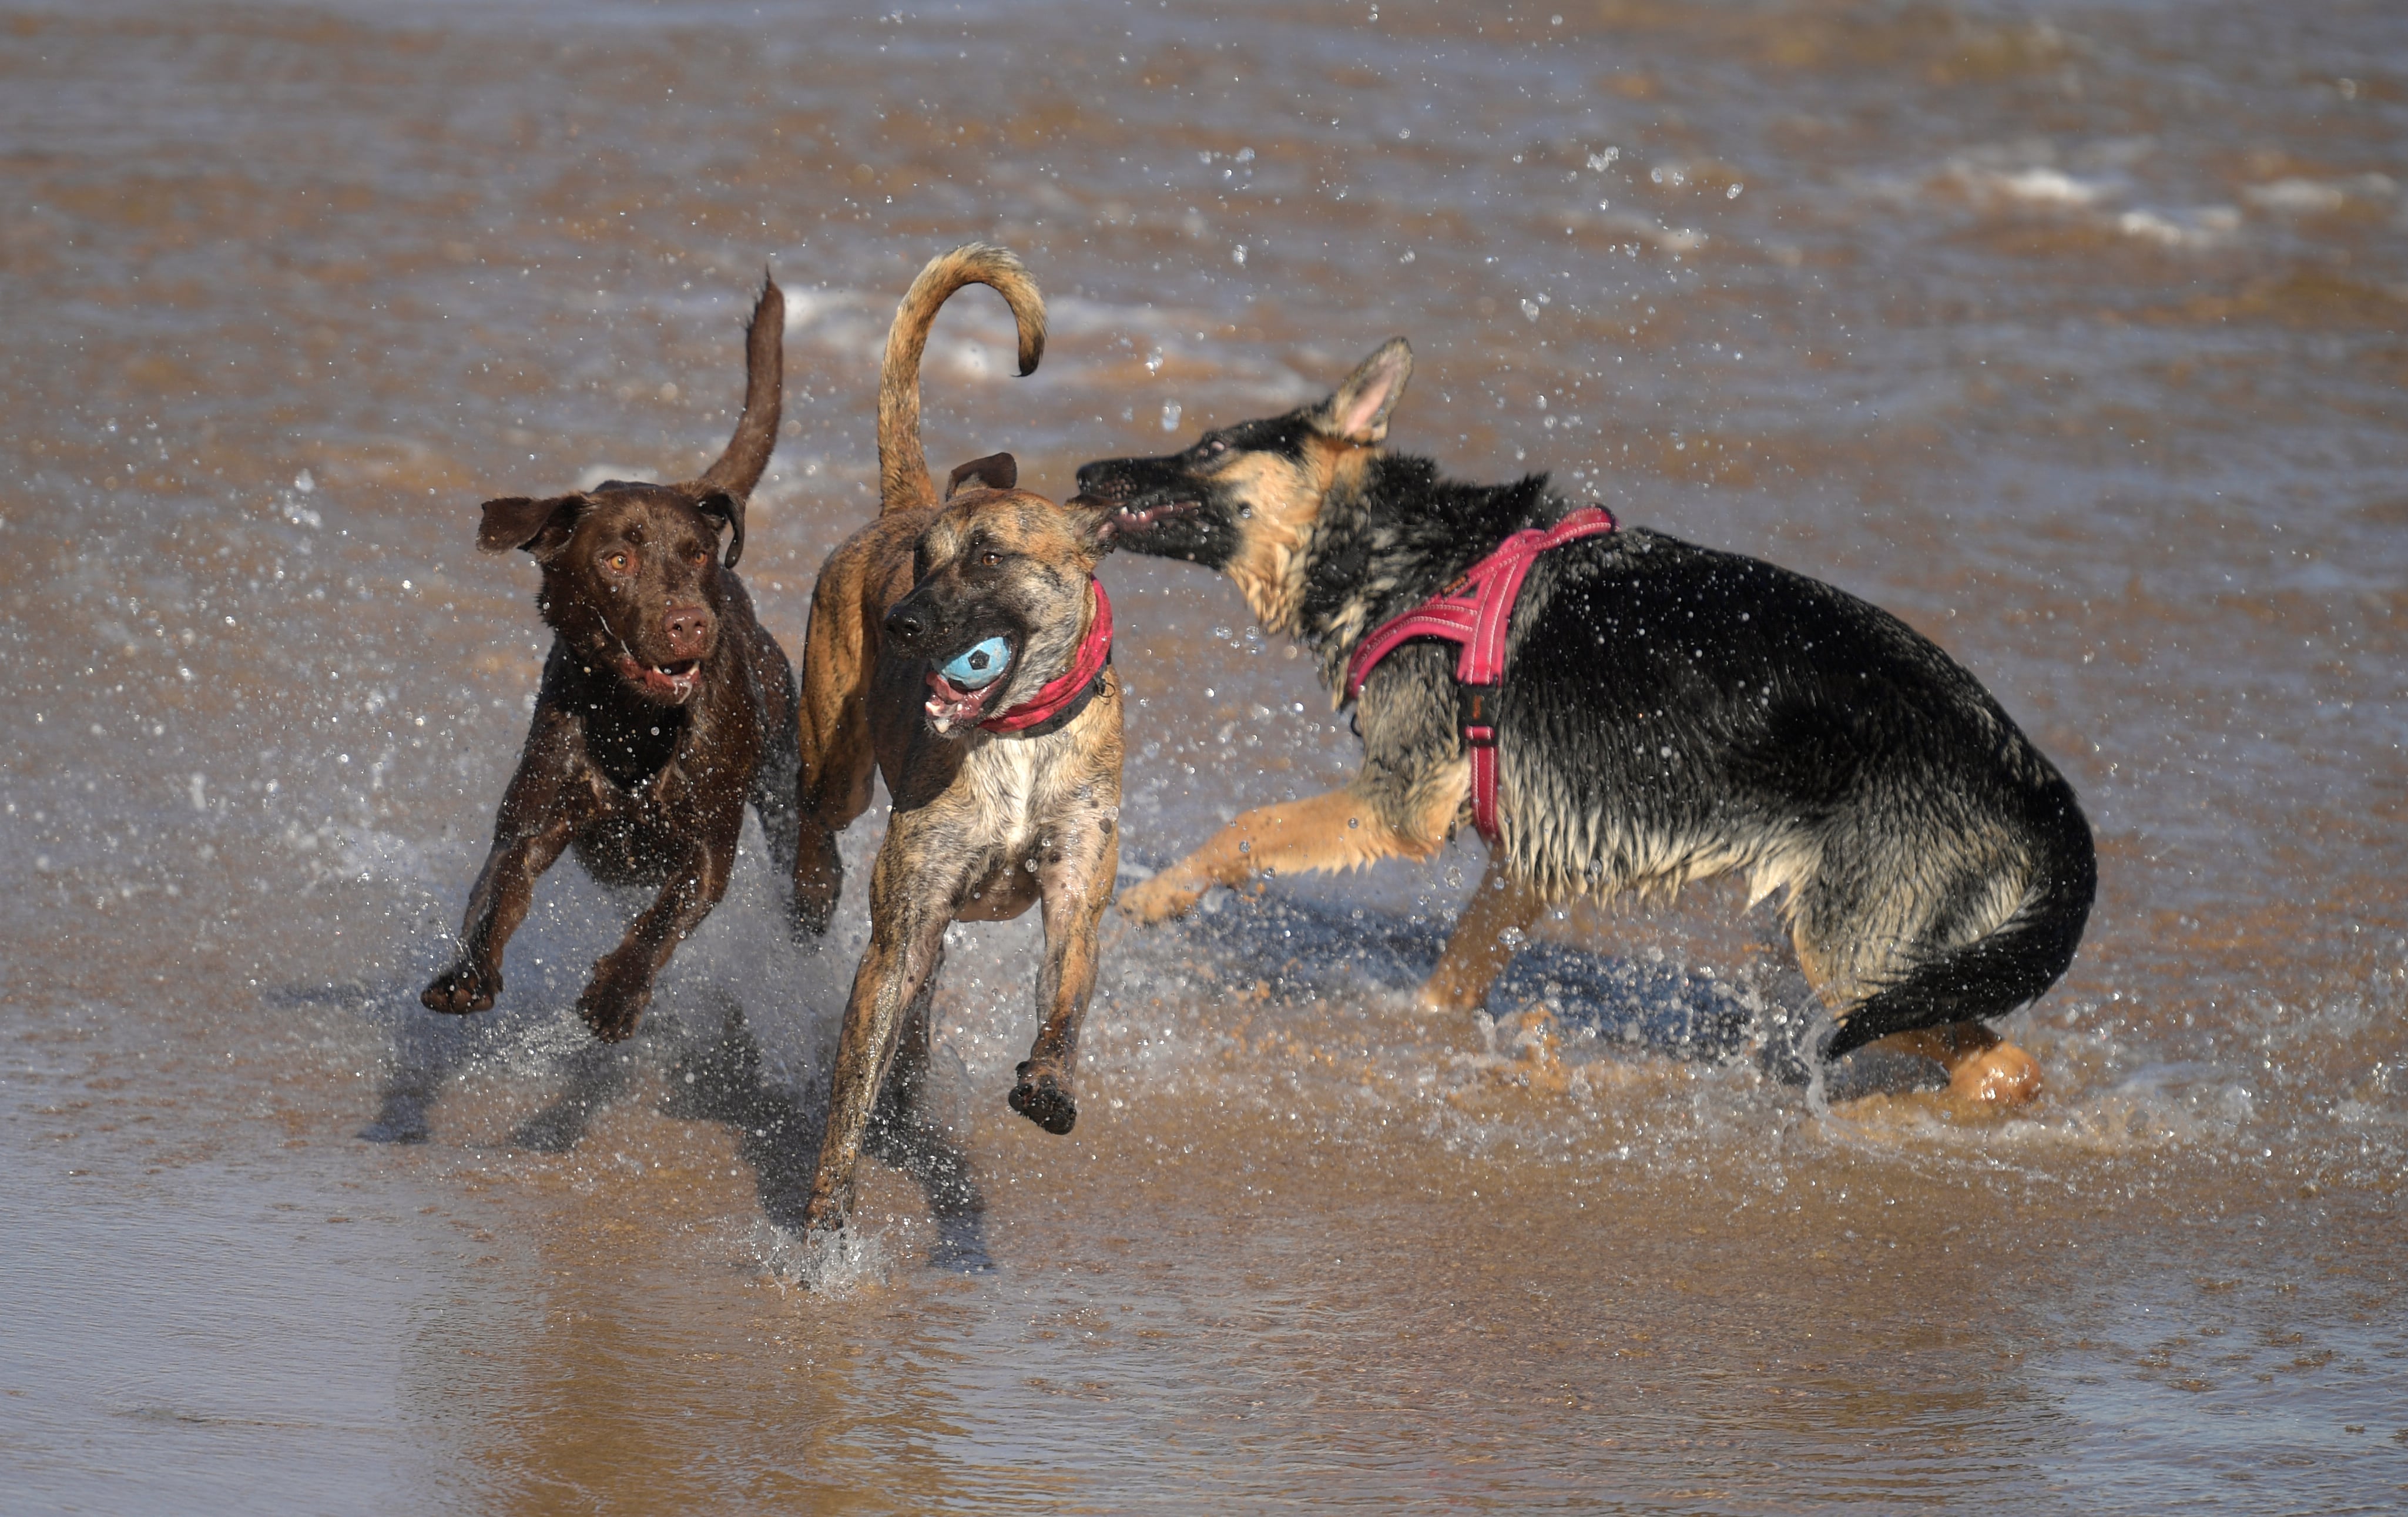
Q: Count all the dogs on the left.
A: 2